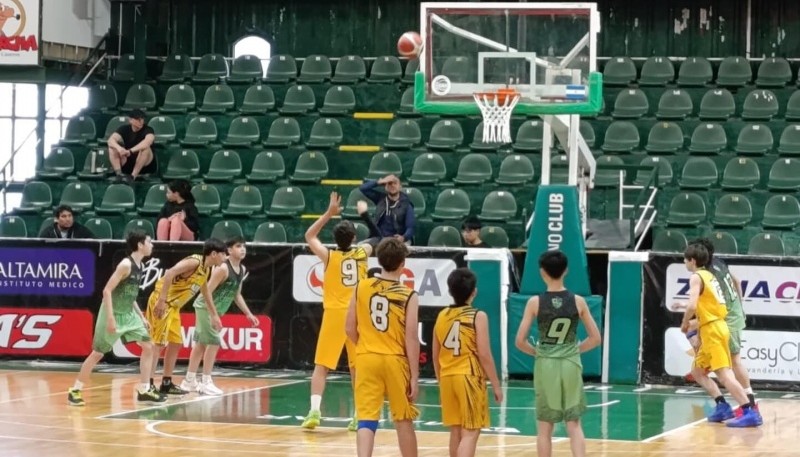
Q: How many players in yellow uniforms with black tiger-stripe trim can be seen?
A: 5